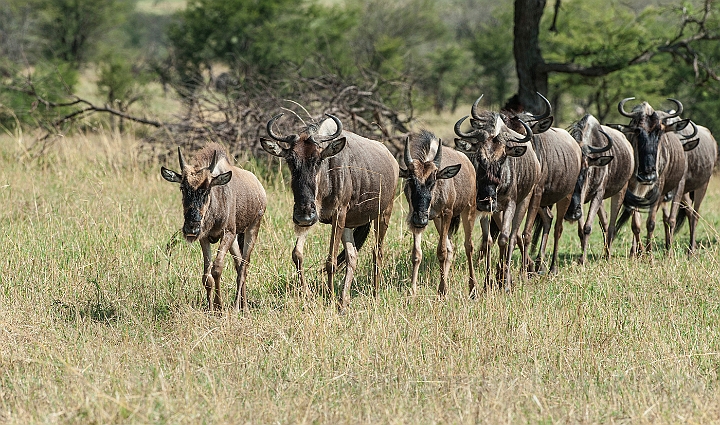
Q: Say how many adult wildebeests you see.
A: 6